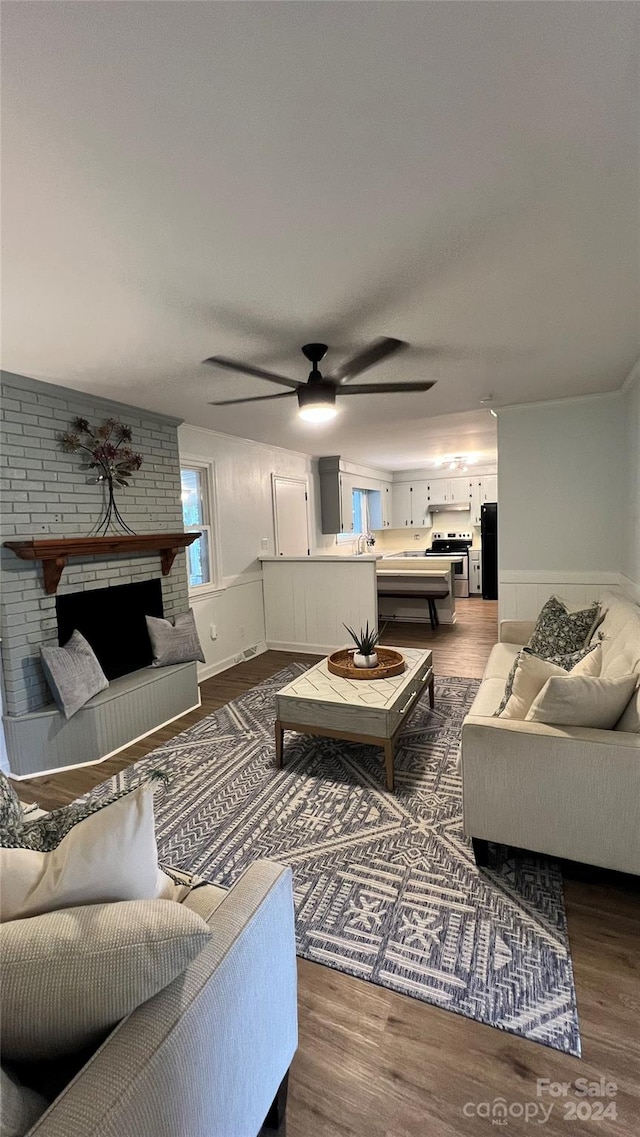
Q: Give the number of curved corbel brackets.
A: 2